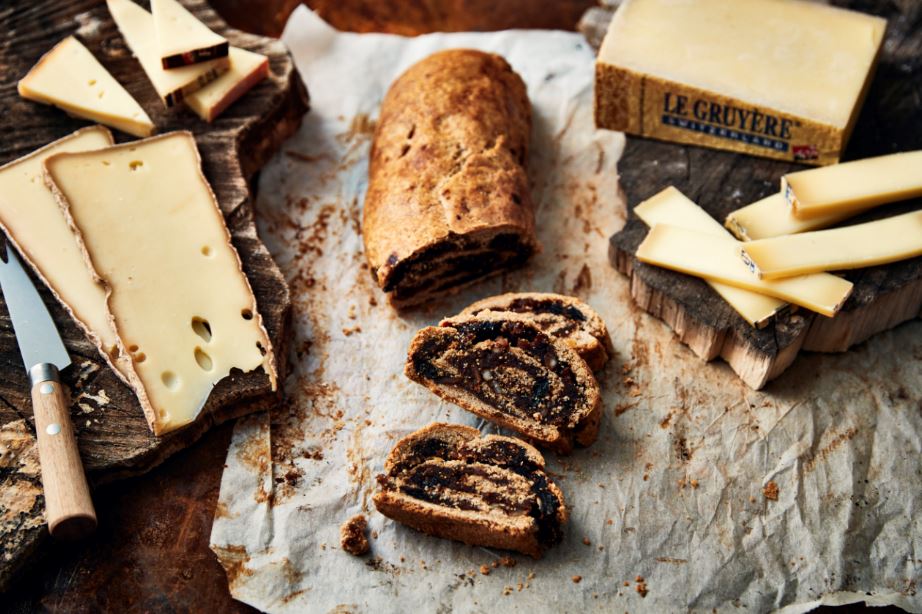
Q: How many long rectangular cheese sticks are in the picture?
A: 5